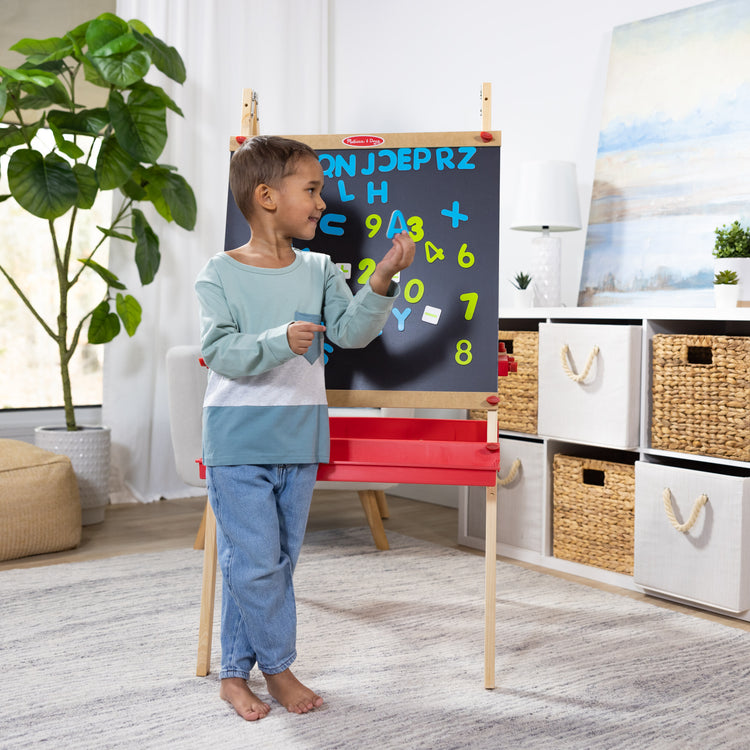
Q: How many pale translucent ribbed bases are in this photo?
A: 1